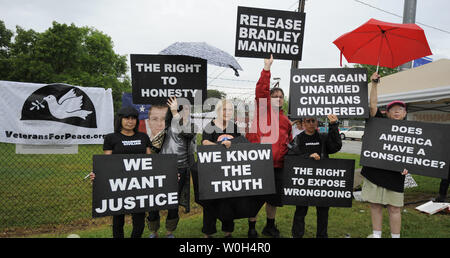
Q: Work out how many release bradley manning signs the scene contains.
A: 1